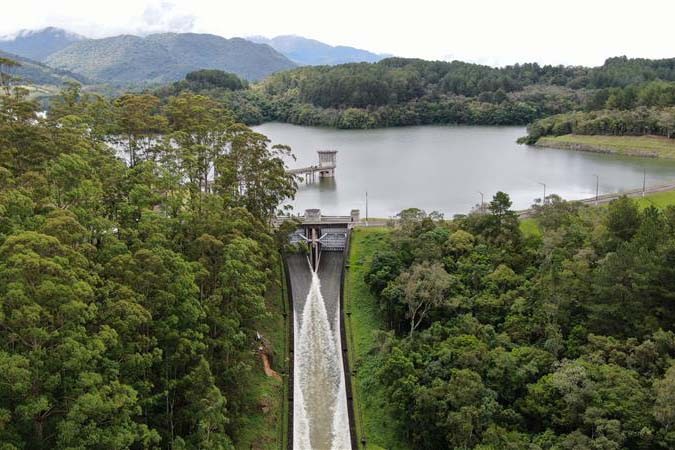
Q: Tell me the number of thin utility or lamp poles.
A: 5